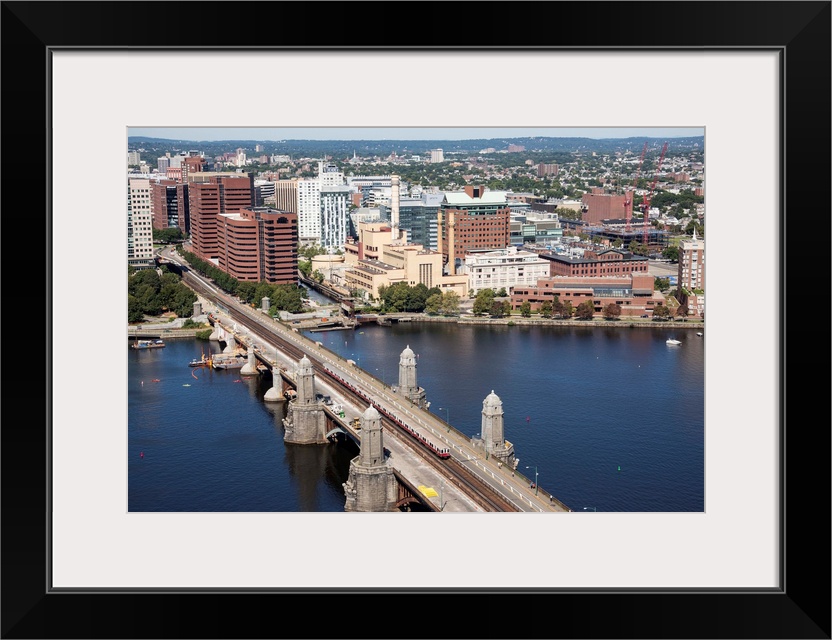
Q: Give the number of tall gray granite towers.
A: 4